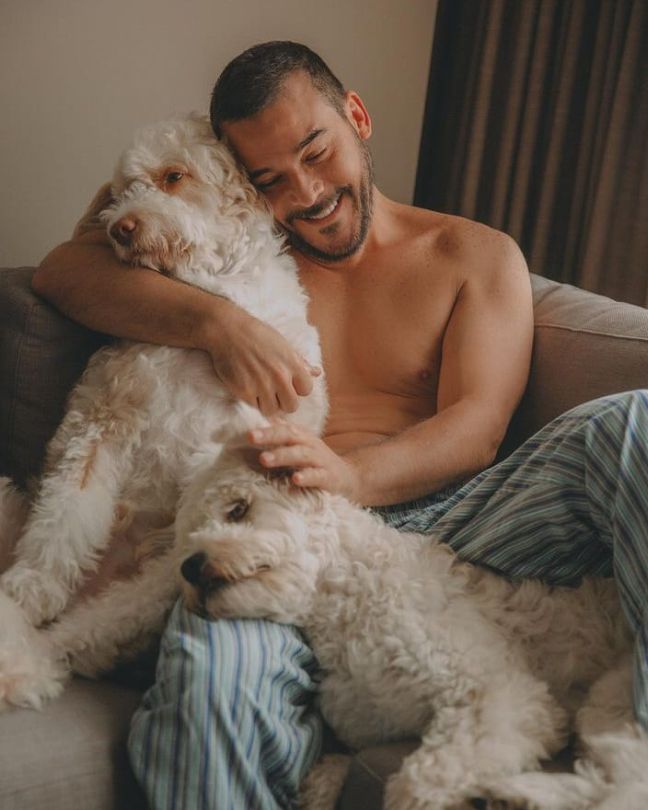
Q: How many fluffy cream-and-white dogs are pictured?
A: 2